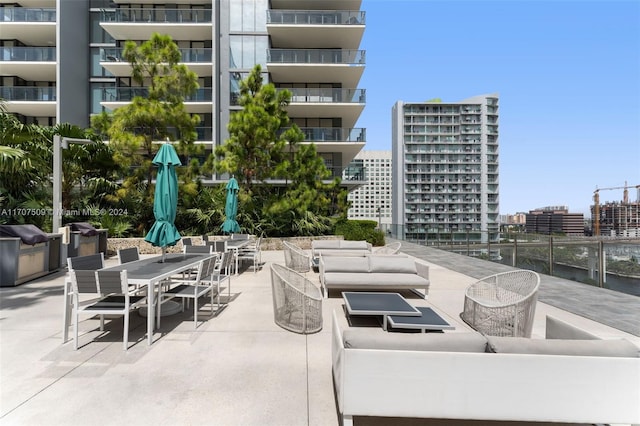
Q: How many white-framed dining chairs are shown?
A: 12